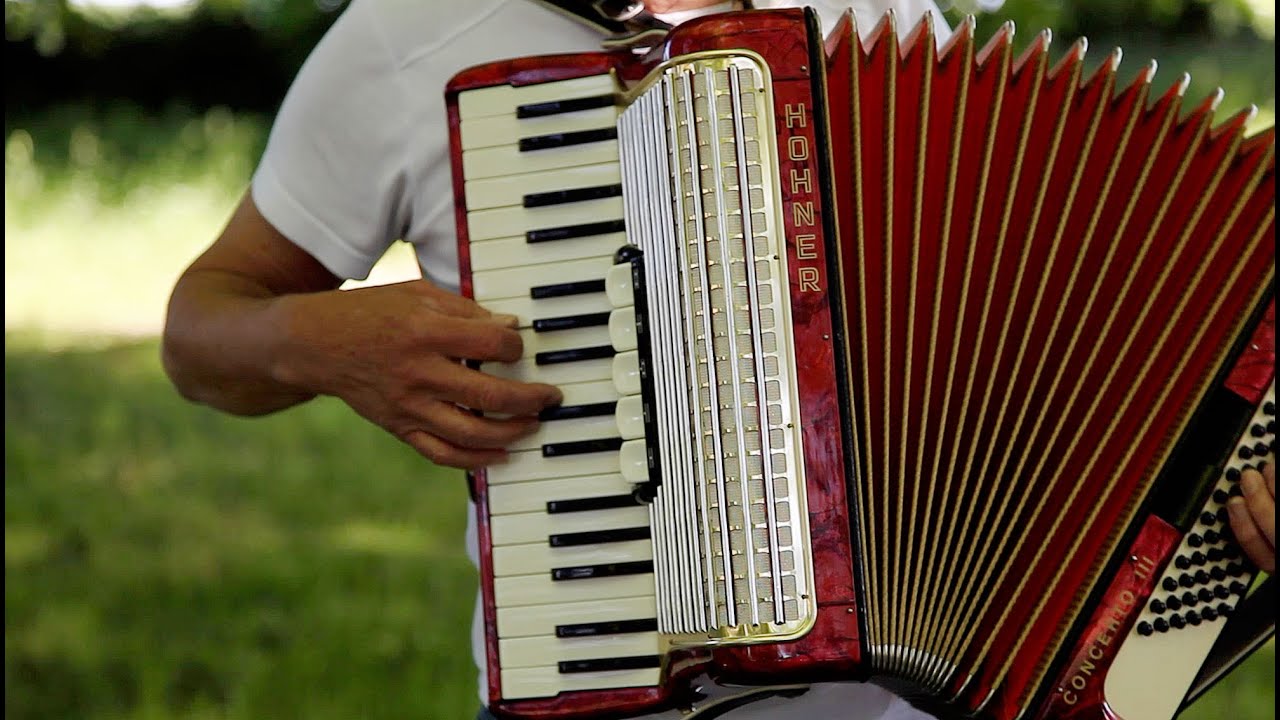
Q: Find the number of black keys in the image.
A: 14